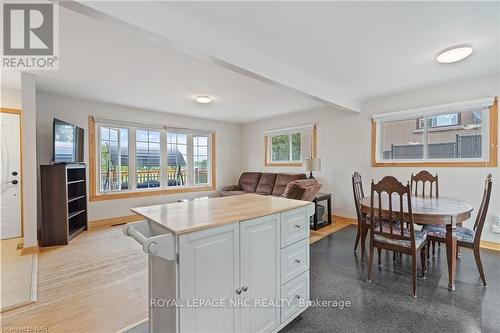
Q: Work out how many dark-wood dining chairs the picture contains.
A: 4